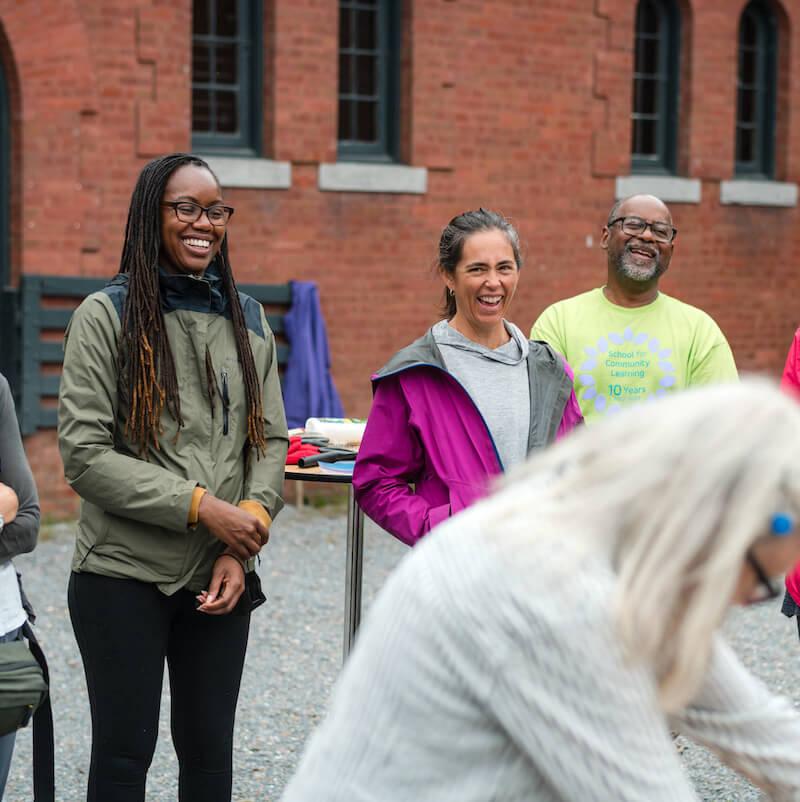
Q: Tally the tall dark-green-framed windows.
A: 4